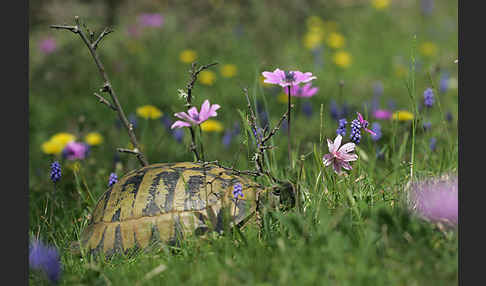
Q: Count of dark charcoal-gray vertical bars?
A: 2